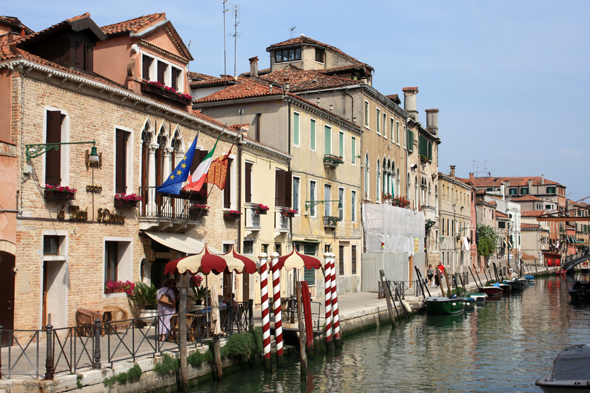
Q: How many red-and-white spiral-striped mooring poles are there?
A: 4